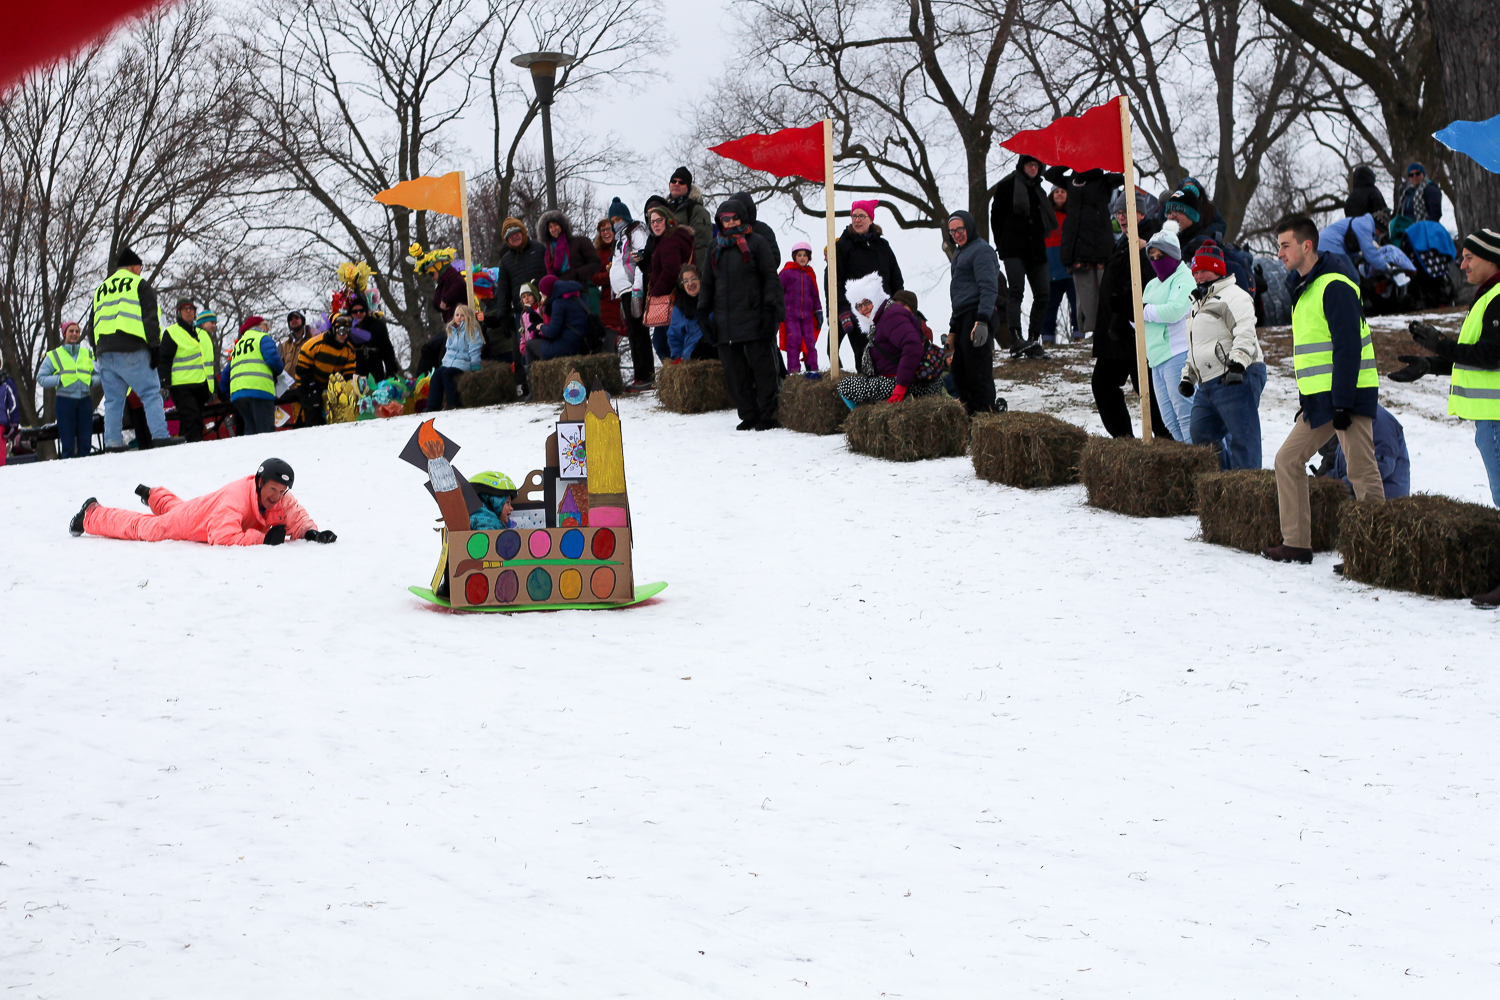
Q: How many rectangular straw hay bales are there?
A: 9